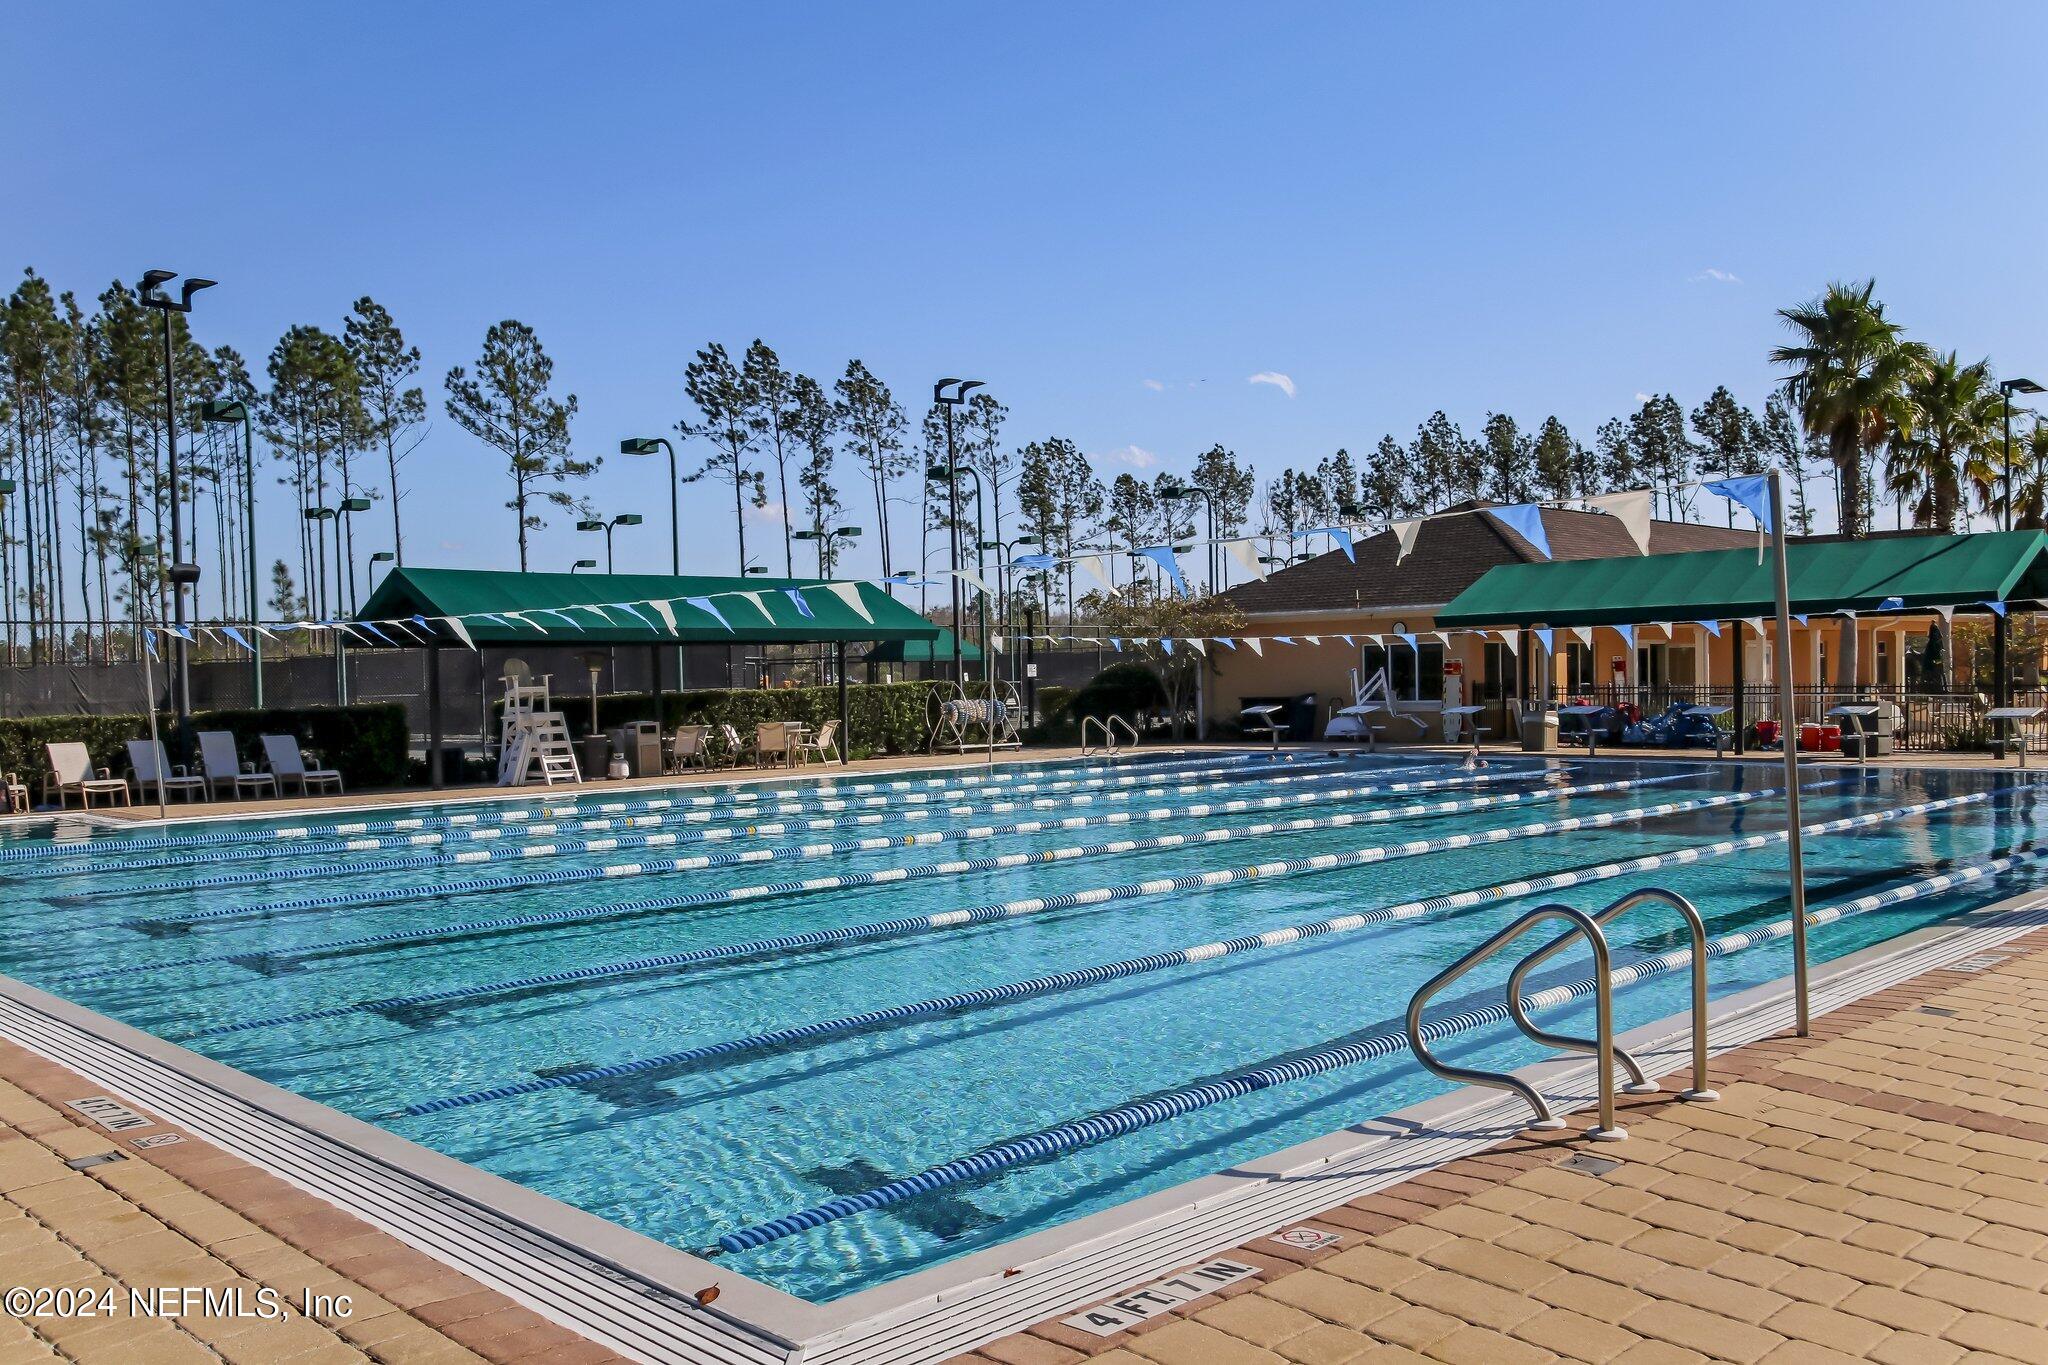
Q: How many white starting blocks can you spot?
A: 7